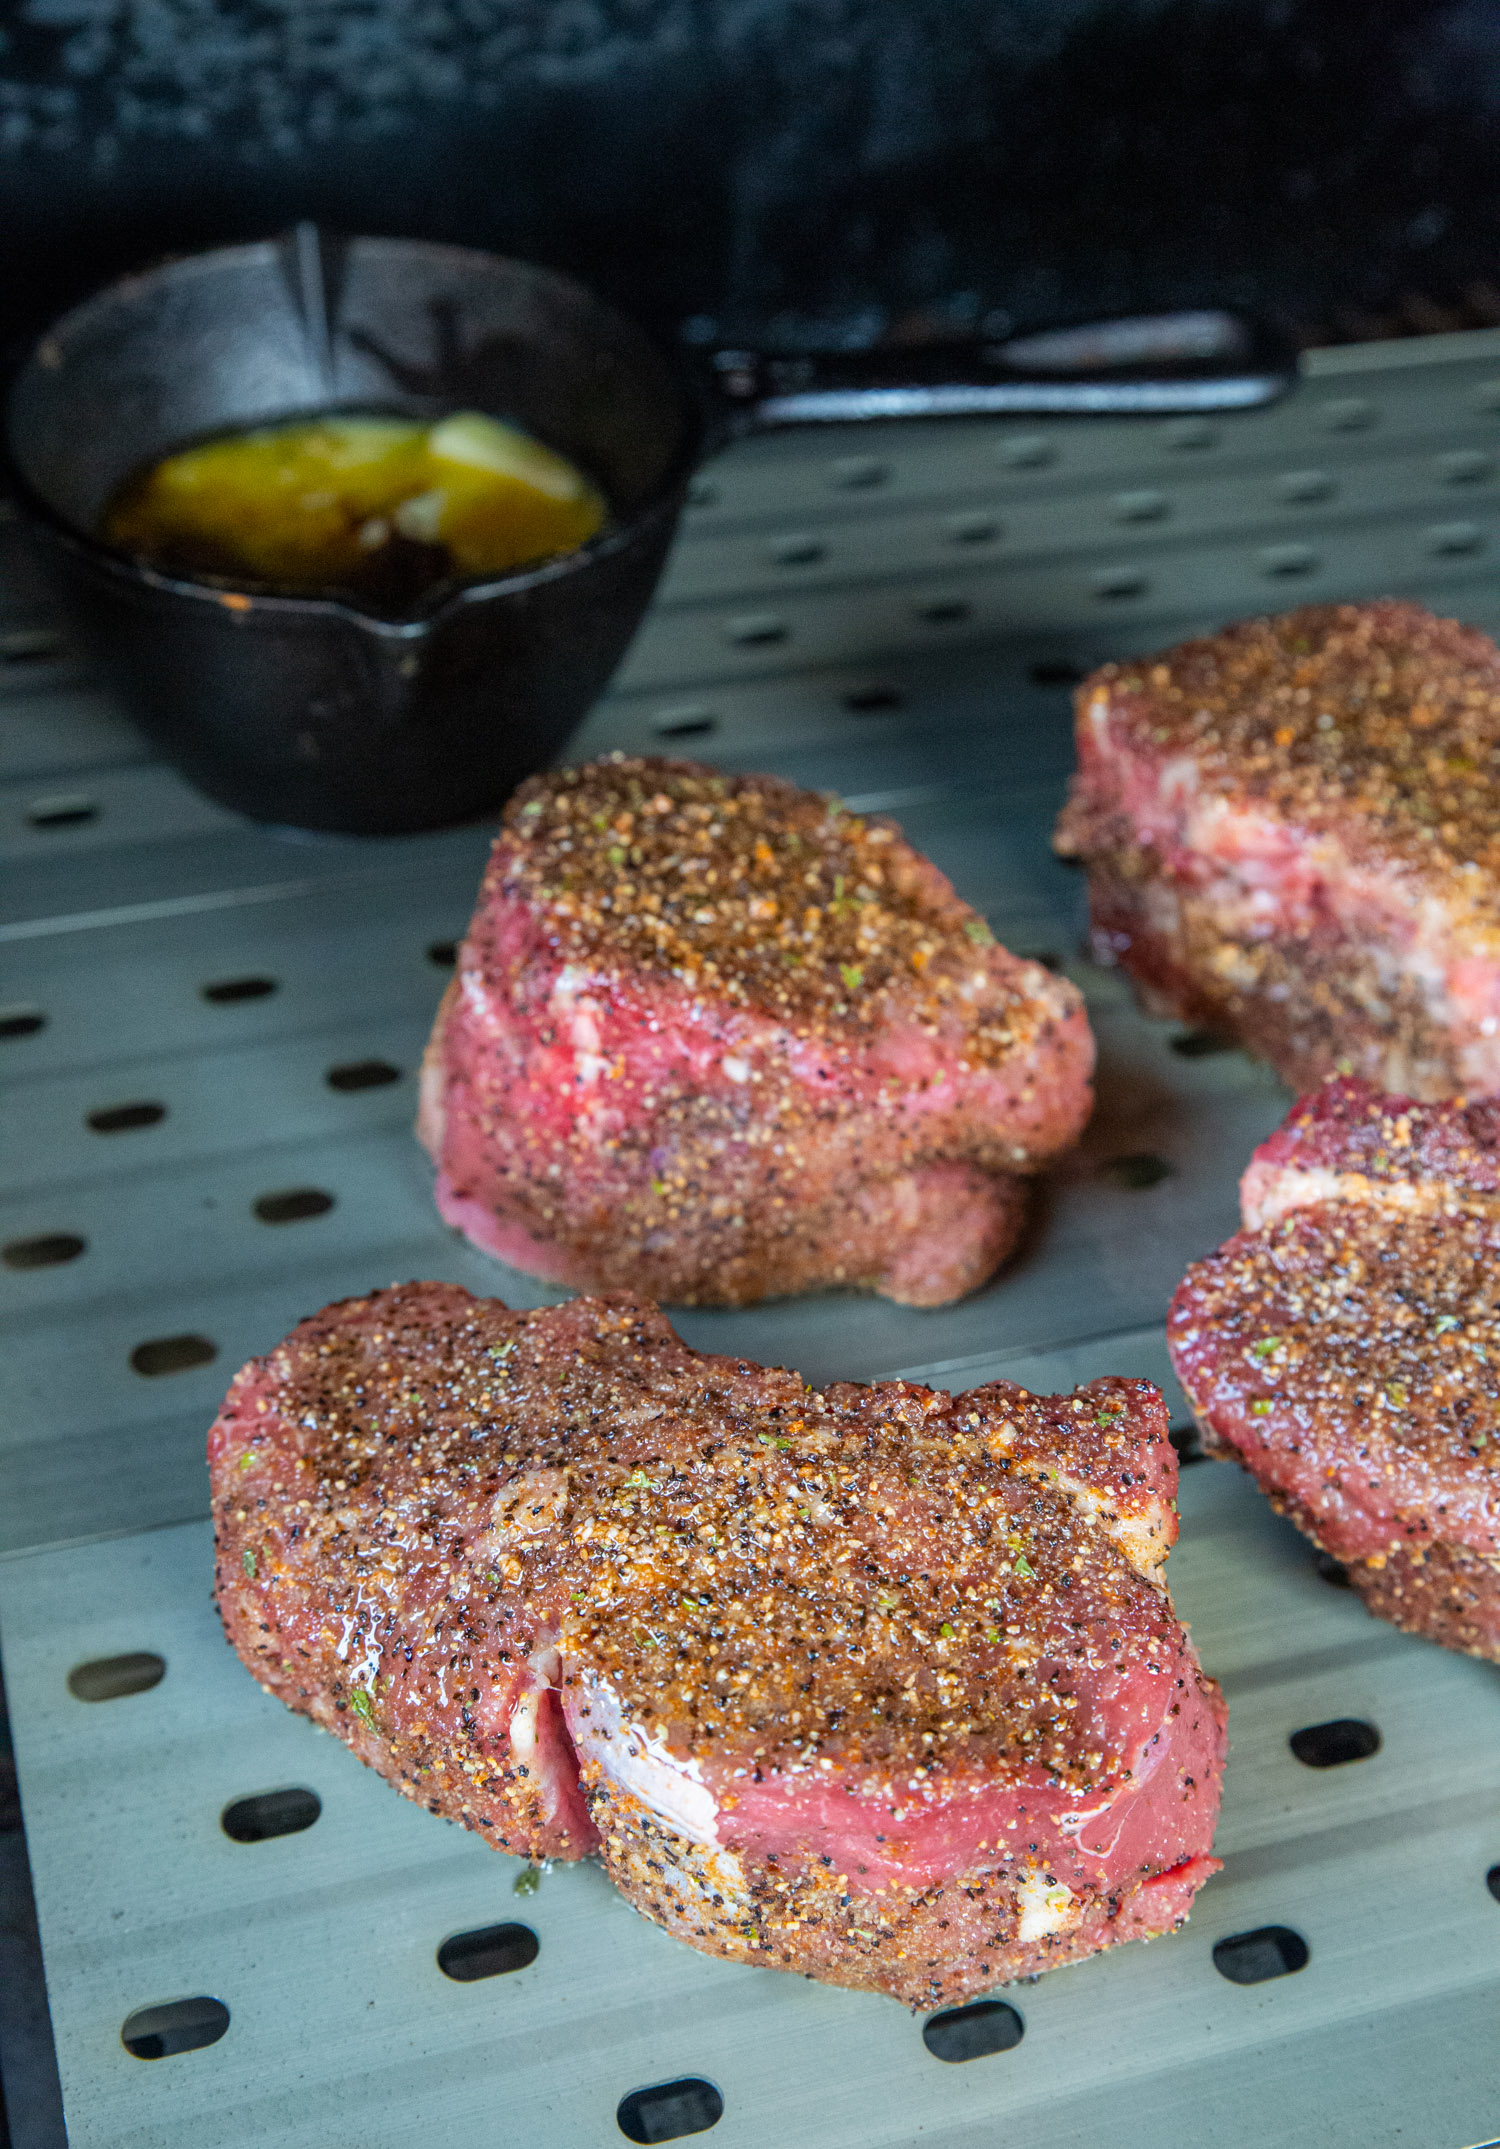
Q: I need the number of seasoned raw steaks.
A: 4